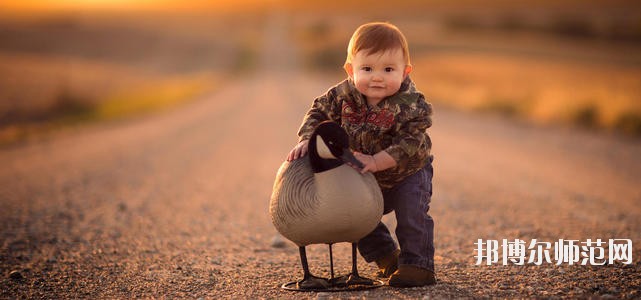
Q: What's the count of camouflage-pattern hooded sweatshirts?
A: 1